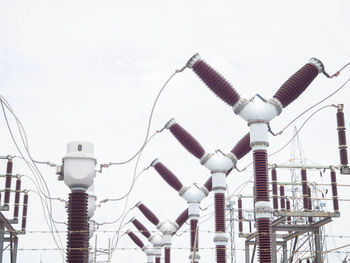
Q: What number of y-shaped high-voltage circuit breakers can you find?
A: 6